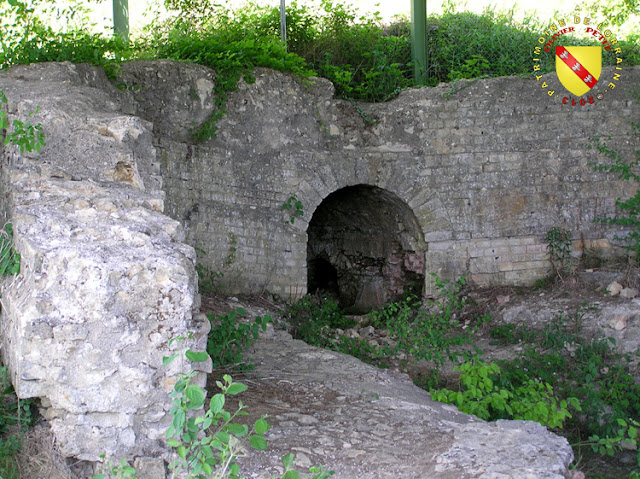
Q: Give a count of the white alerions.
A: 3